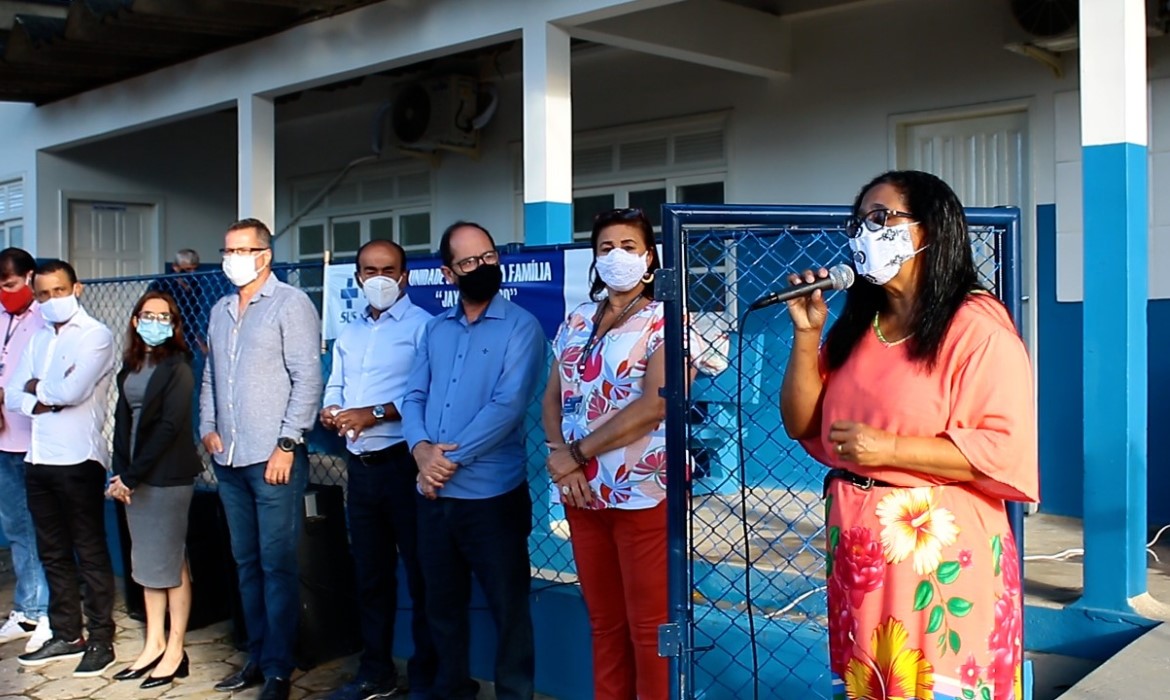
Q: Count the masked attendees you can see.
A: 8